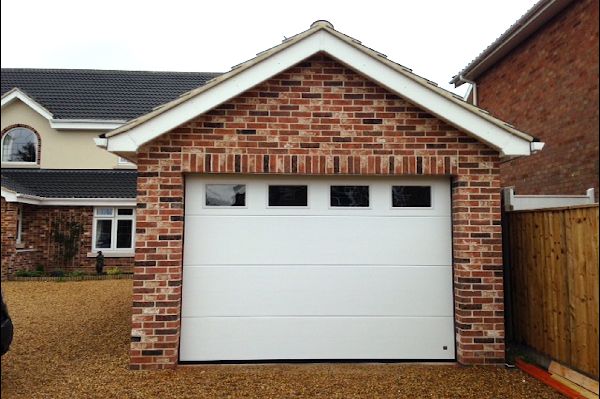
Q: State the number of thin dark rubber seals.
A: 1